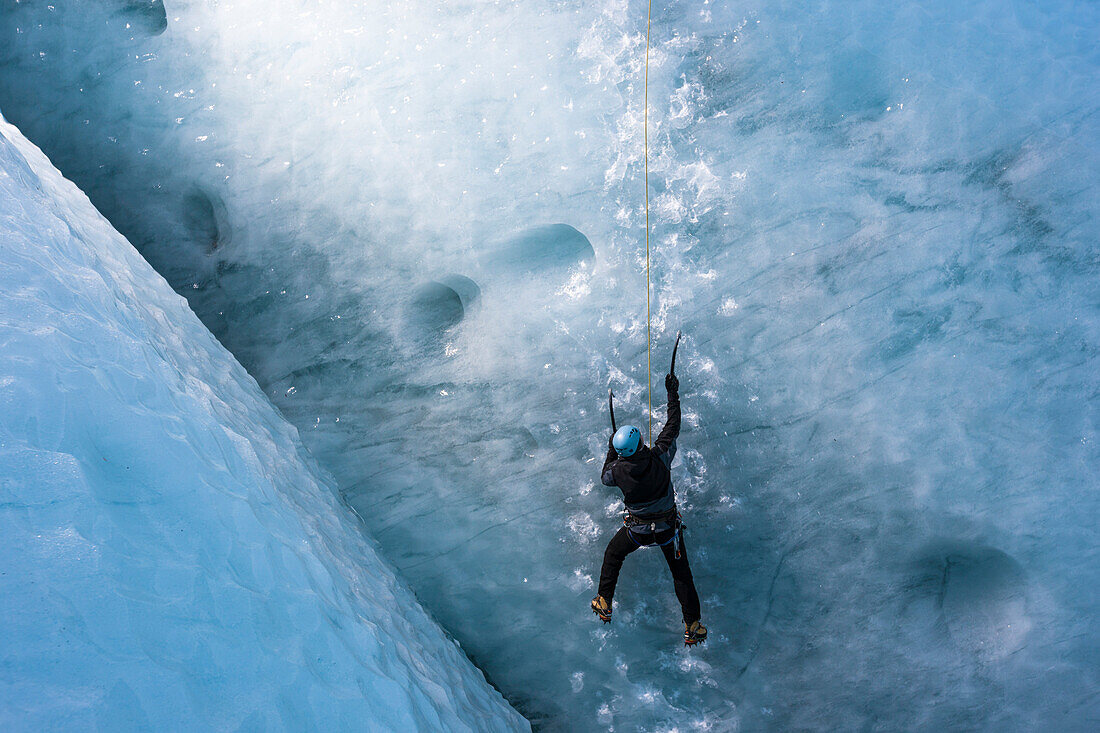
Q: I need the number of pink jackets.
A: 0